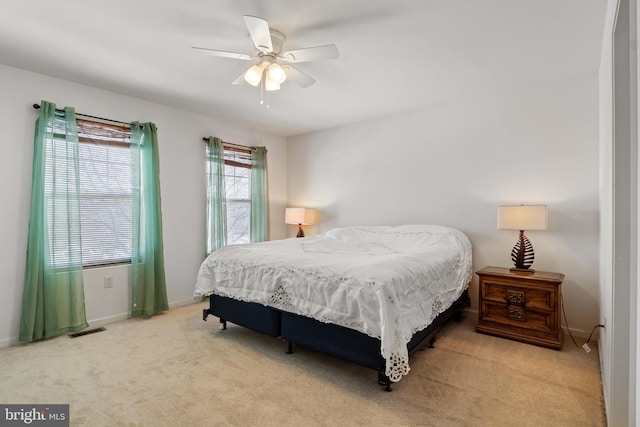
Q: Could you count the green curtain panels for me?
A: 4